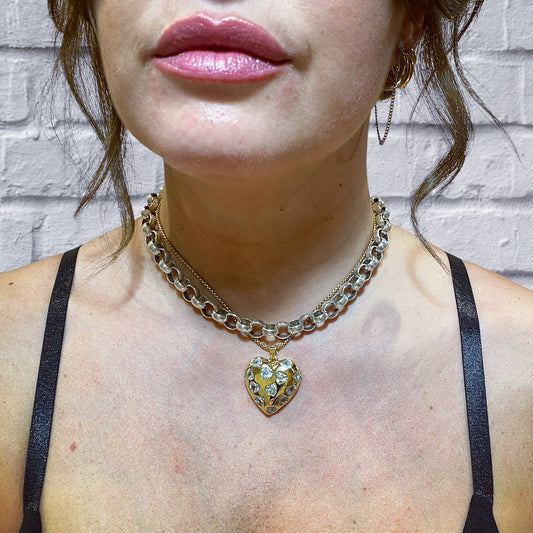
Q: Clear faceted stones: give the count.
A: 12